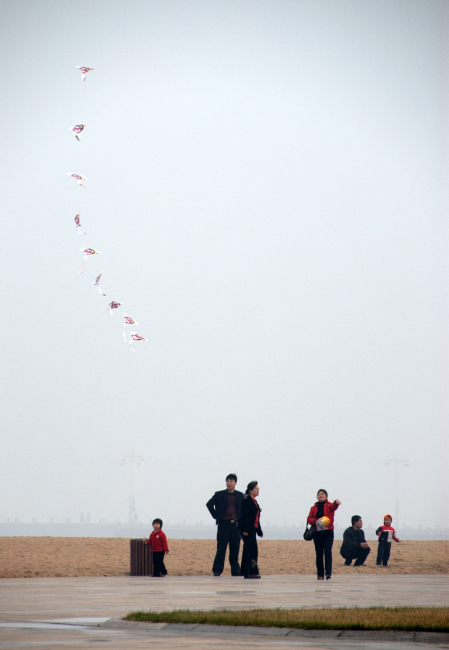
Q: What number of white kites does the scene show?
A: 9